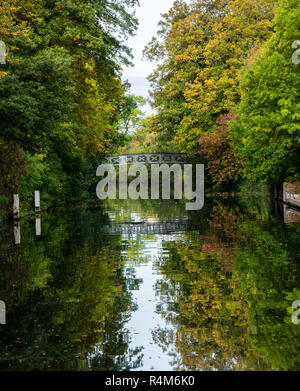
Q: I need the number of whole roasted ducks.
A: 0